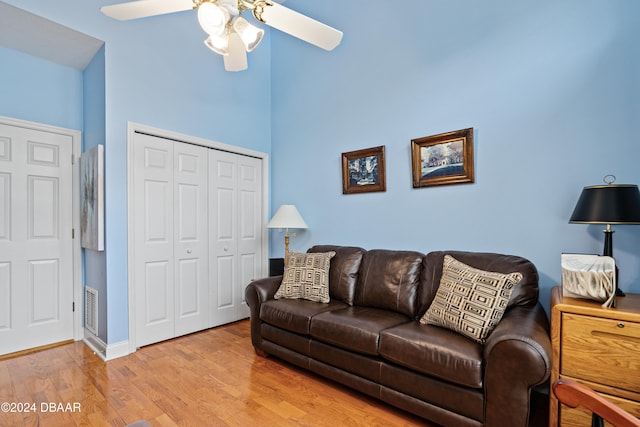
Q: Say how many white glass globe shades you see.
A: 3